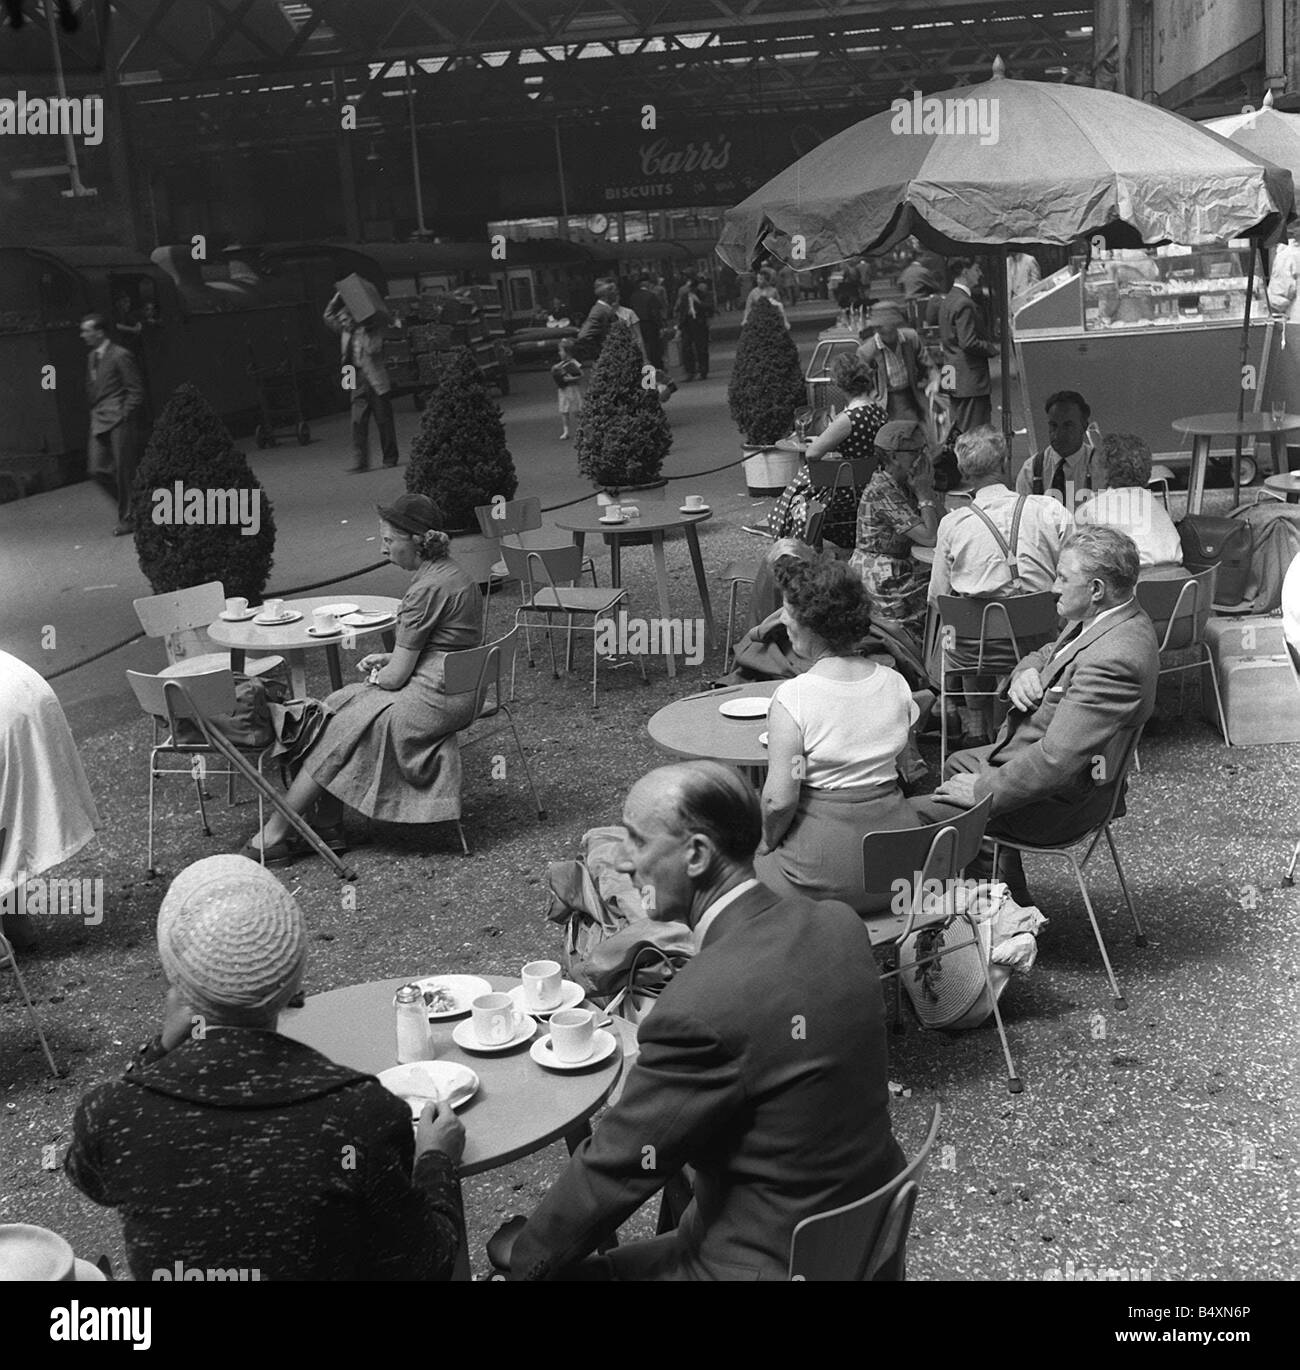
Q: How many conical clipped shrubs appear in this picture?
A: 4